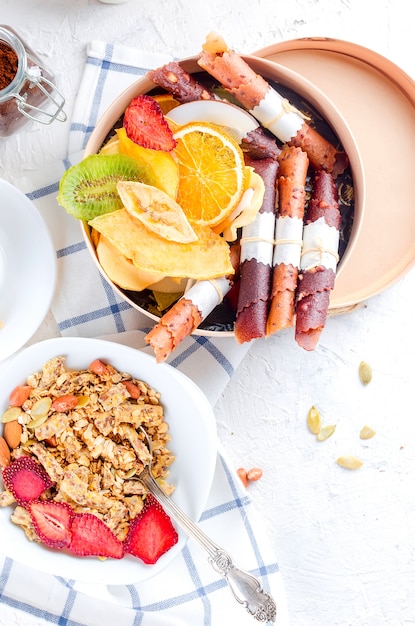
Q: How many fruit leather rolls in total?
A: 6